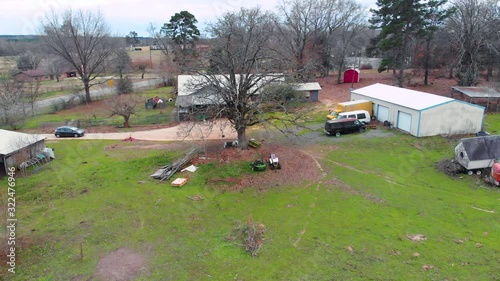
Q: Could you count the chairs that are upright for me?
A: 0